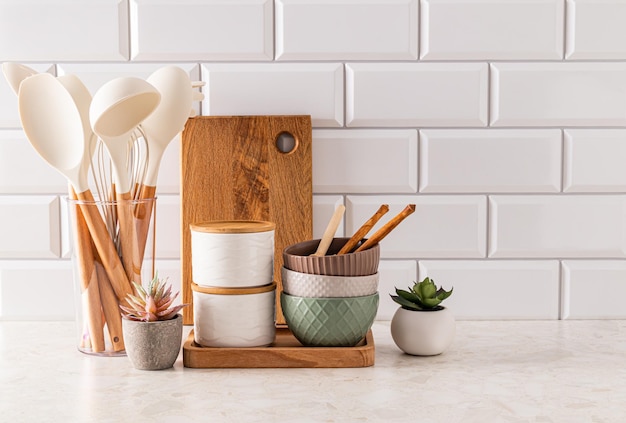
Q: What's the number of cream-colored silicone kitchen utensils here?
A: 6